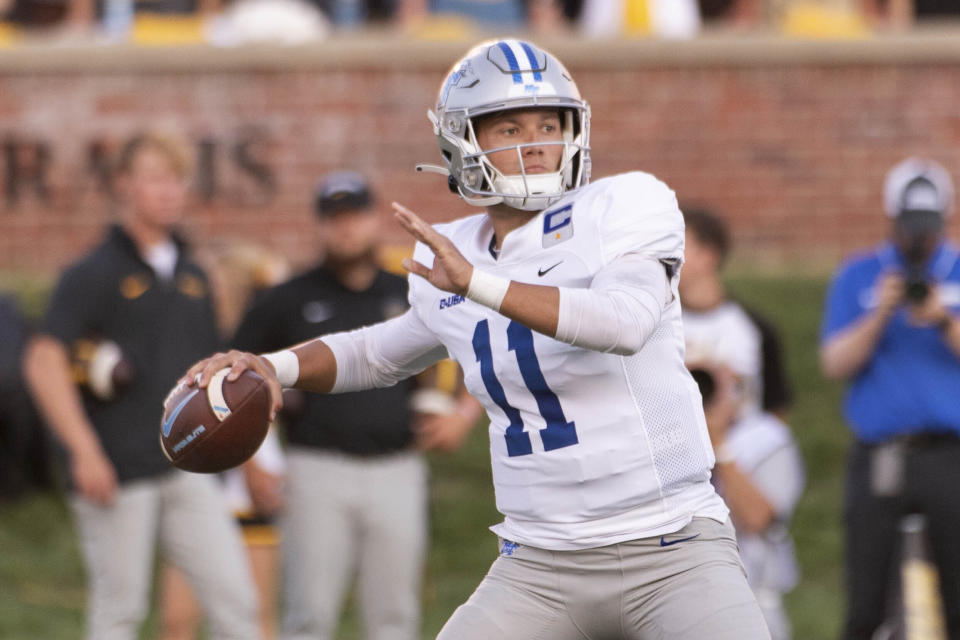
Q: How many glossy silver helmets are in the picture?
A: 1